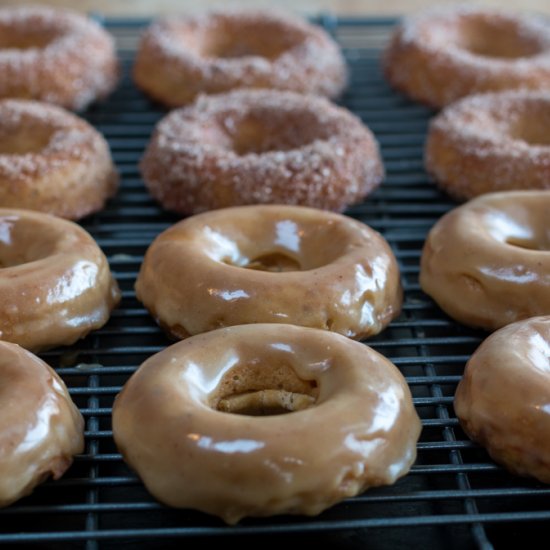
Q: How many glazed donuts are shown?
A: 6